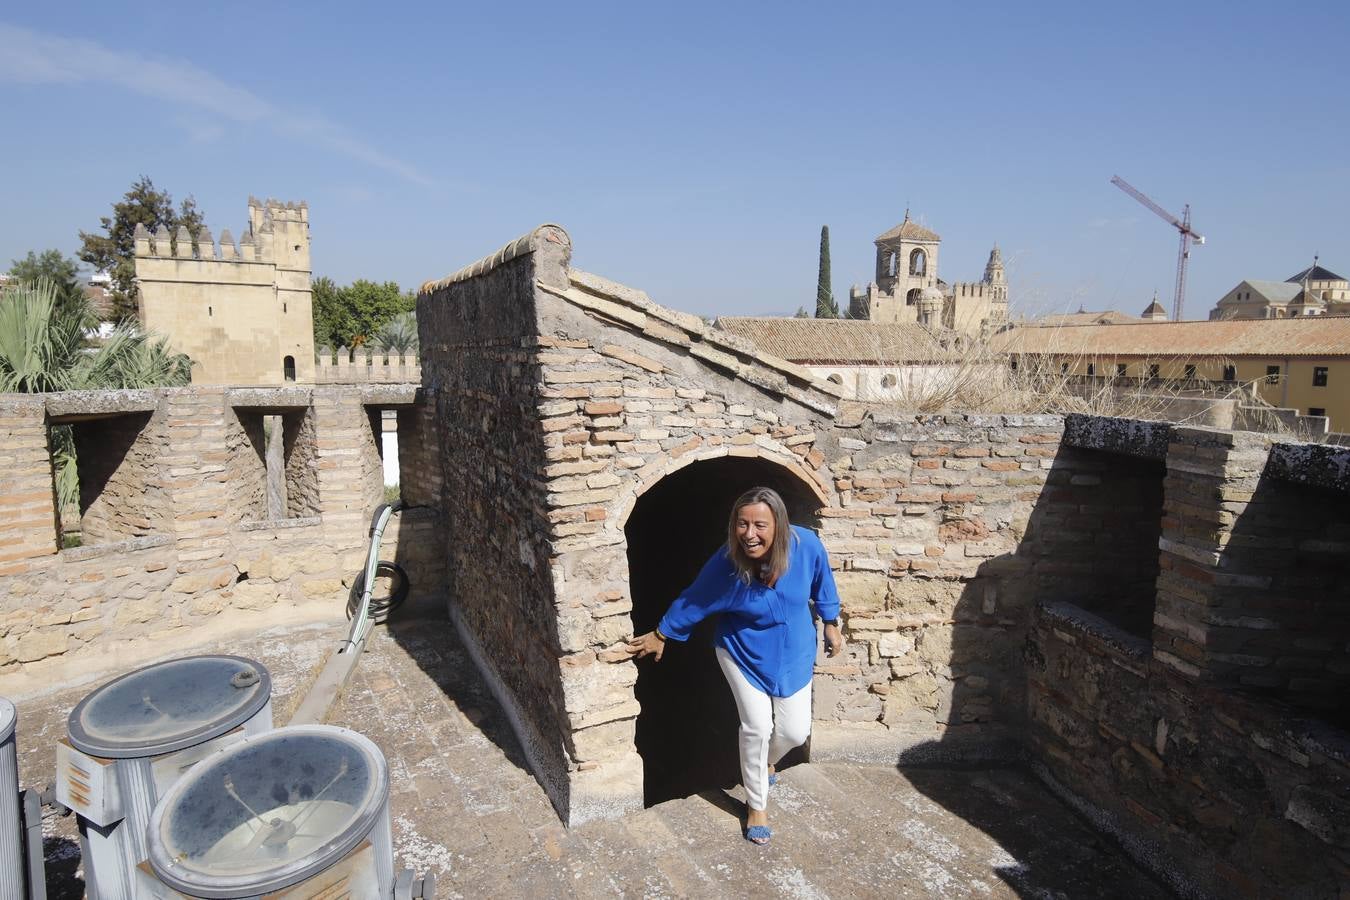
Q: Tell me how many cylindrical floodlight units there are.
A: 3